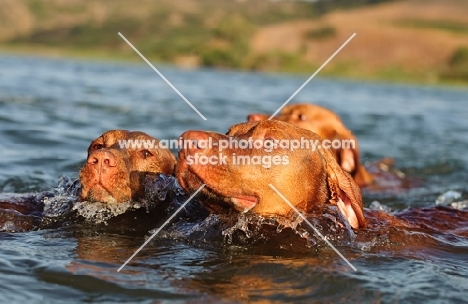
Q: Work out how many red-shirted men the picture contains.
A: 0